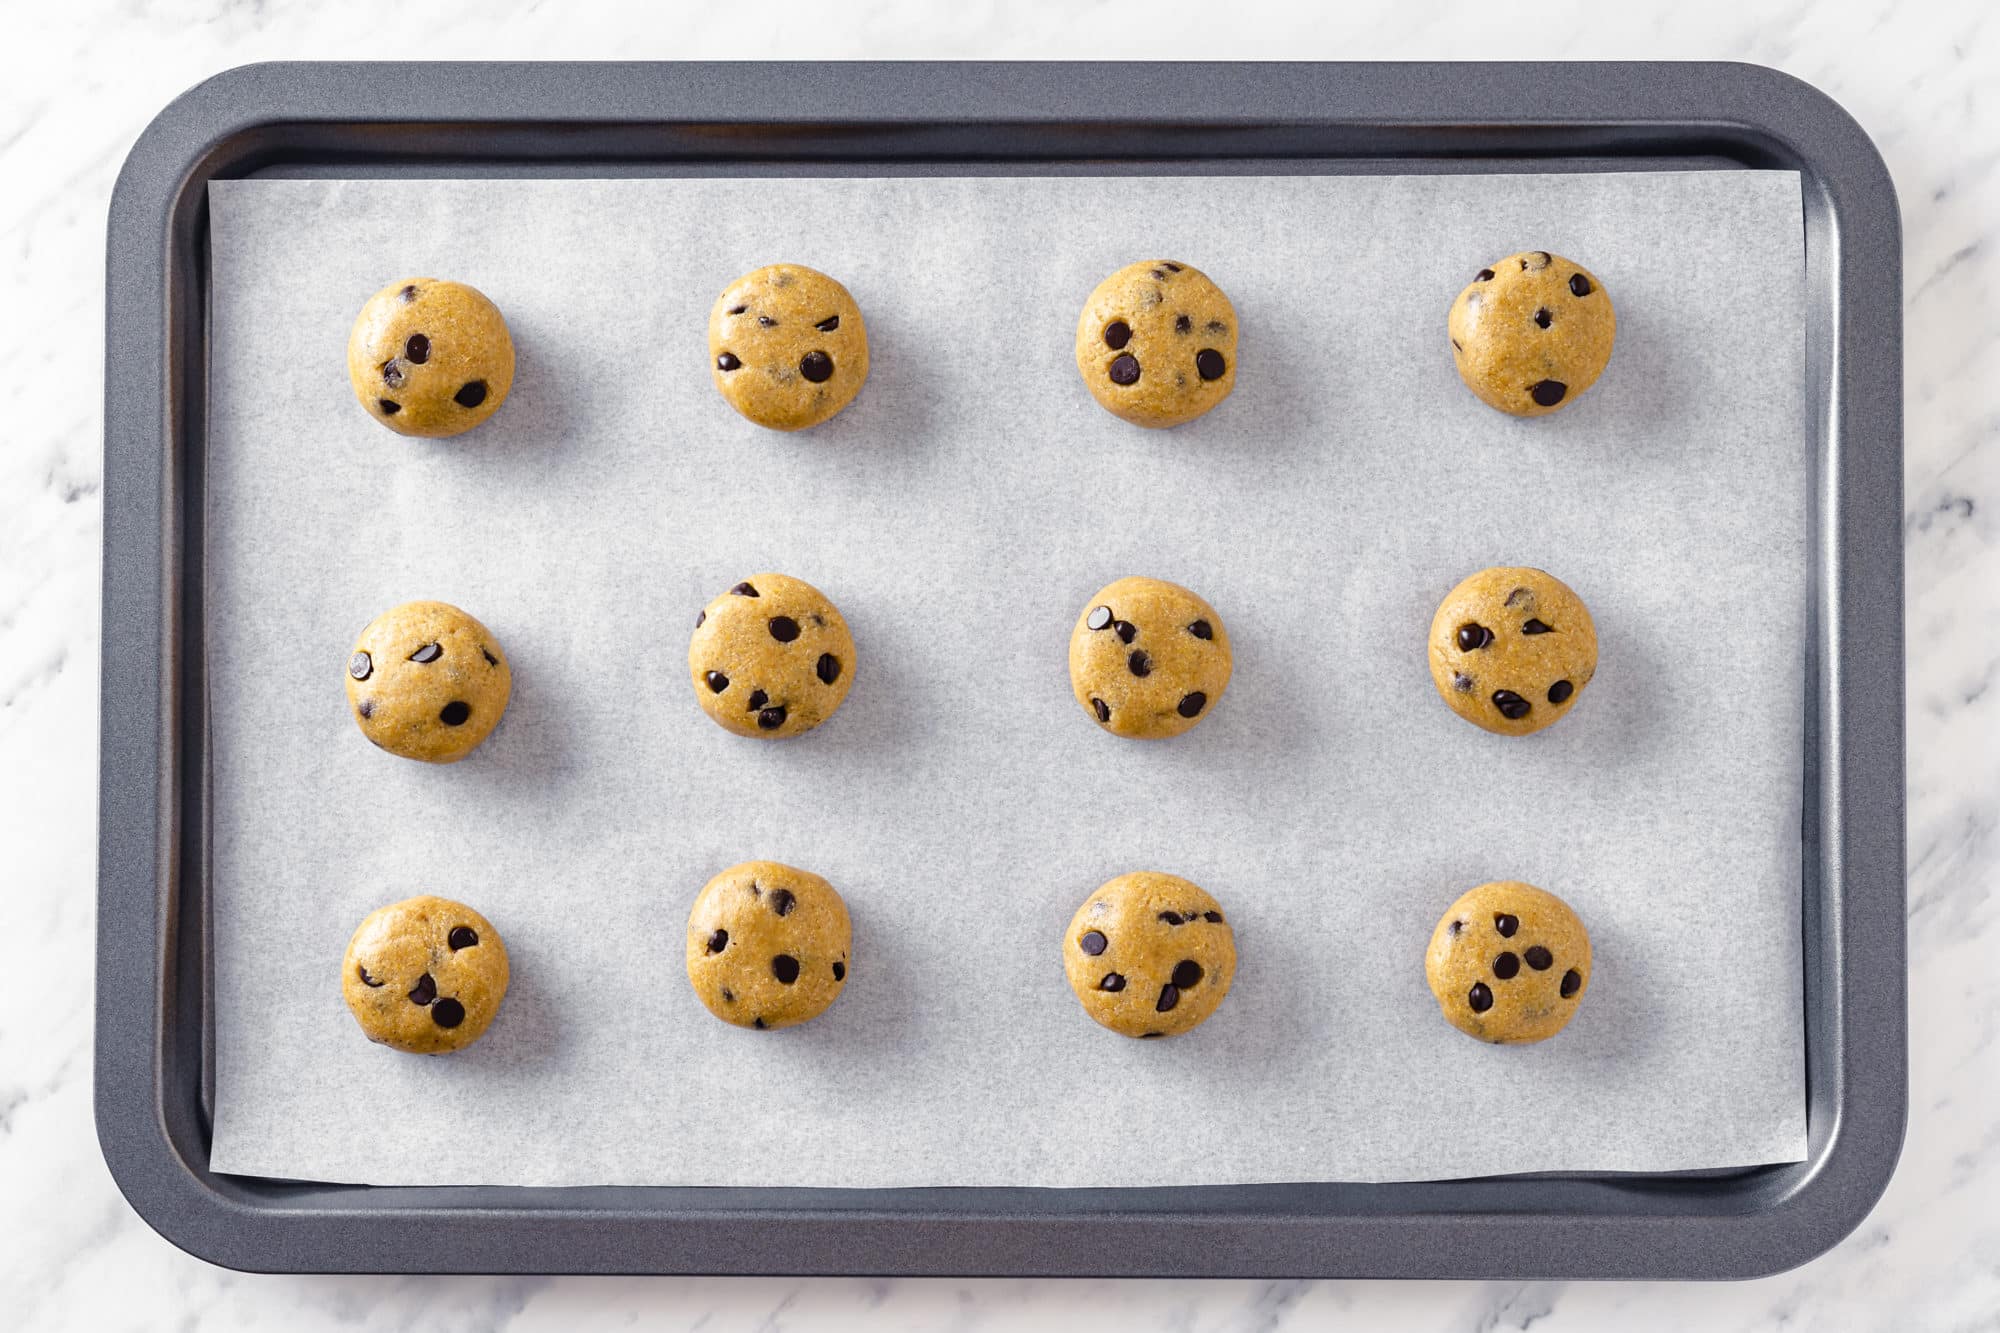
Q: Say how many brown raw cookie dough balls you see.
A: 12